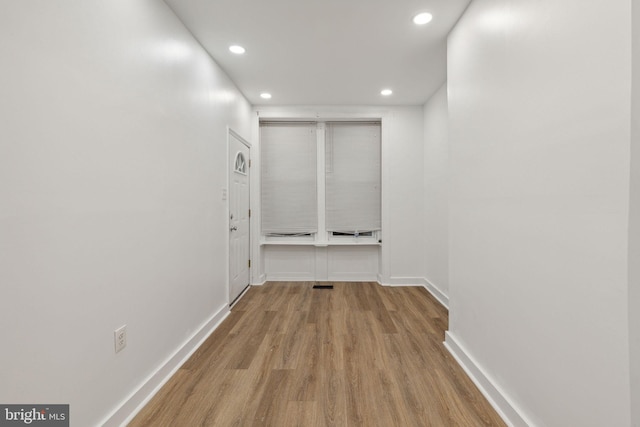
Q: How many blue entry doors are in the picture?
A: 0